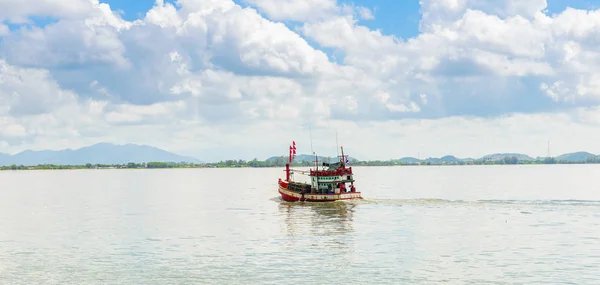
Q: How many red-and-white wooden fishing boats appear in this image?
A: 1